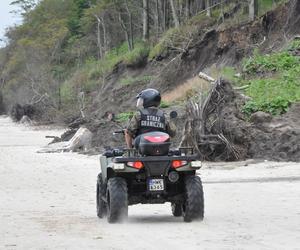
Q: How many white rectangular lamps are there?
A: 2